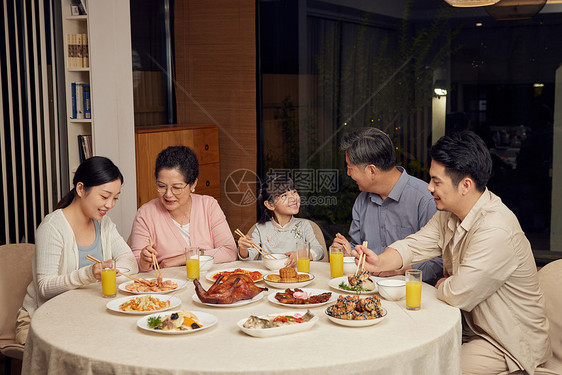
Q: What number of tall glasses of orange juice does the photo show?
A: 5